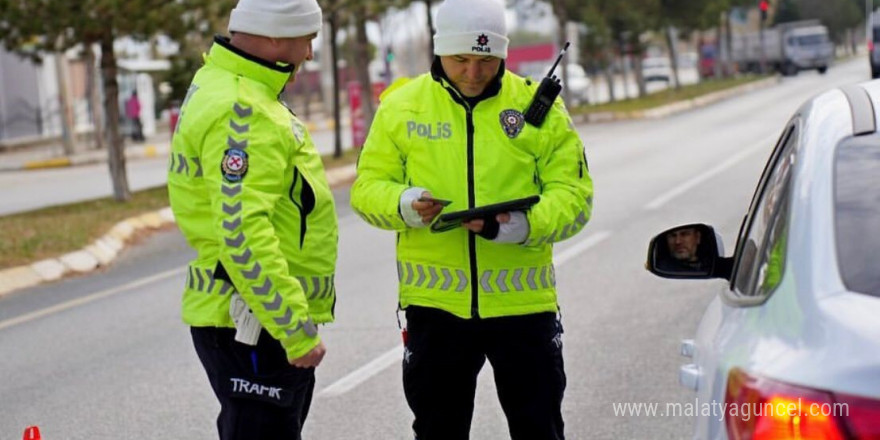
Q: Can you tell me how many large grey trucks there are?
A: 1